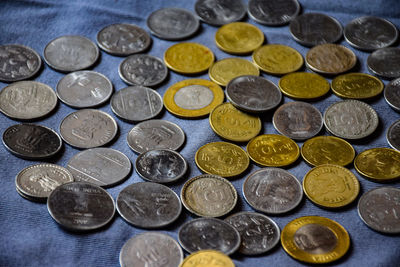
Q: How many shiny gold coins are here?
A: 15